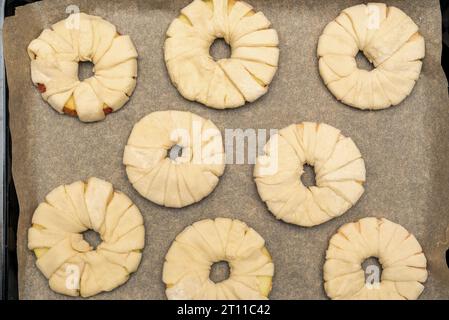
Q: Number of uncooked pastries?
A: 8